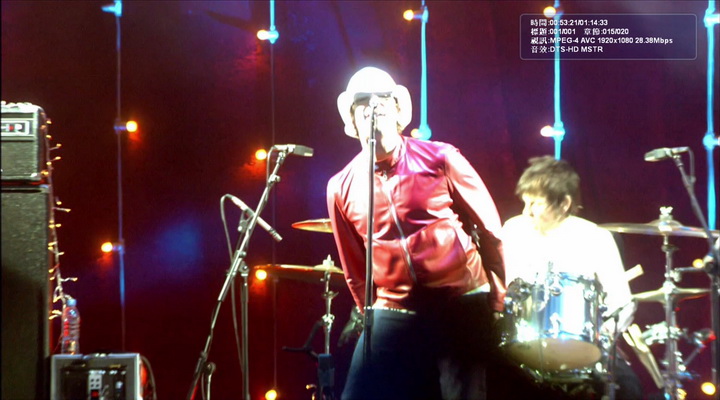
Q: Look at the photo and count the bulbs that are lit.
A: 12